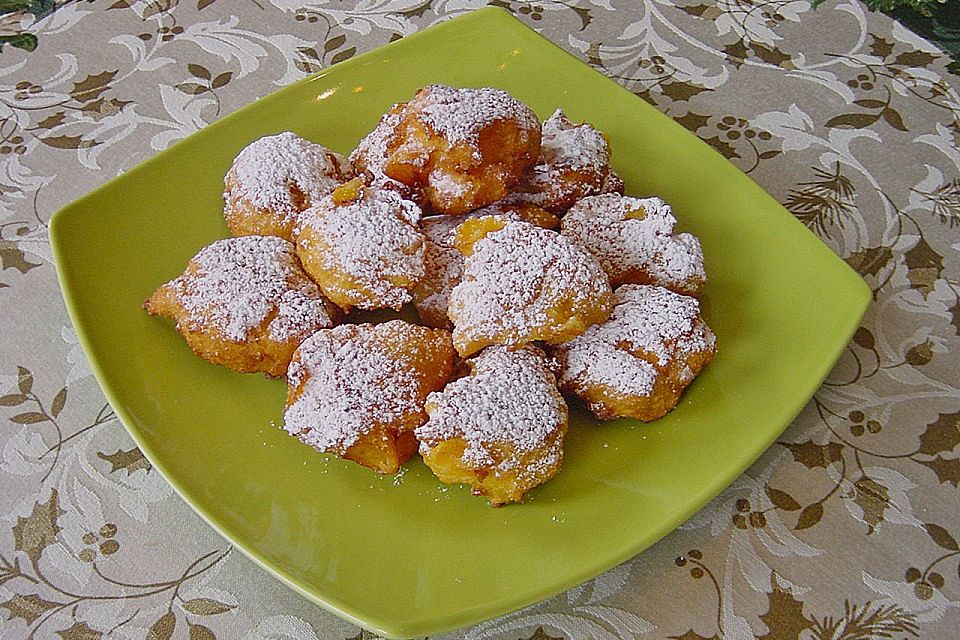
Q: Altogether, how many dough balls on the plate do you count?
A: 12